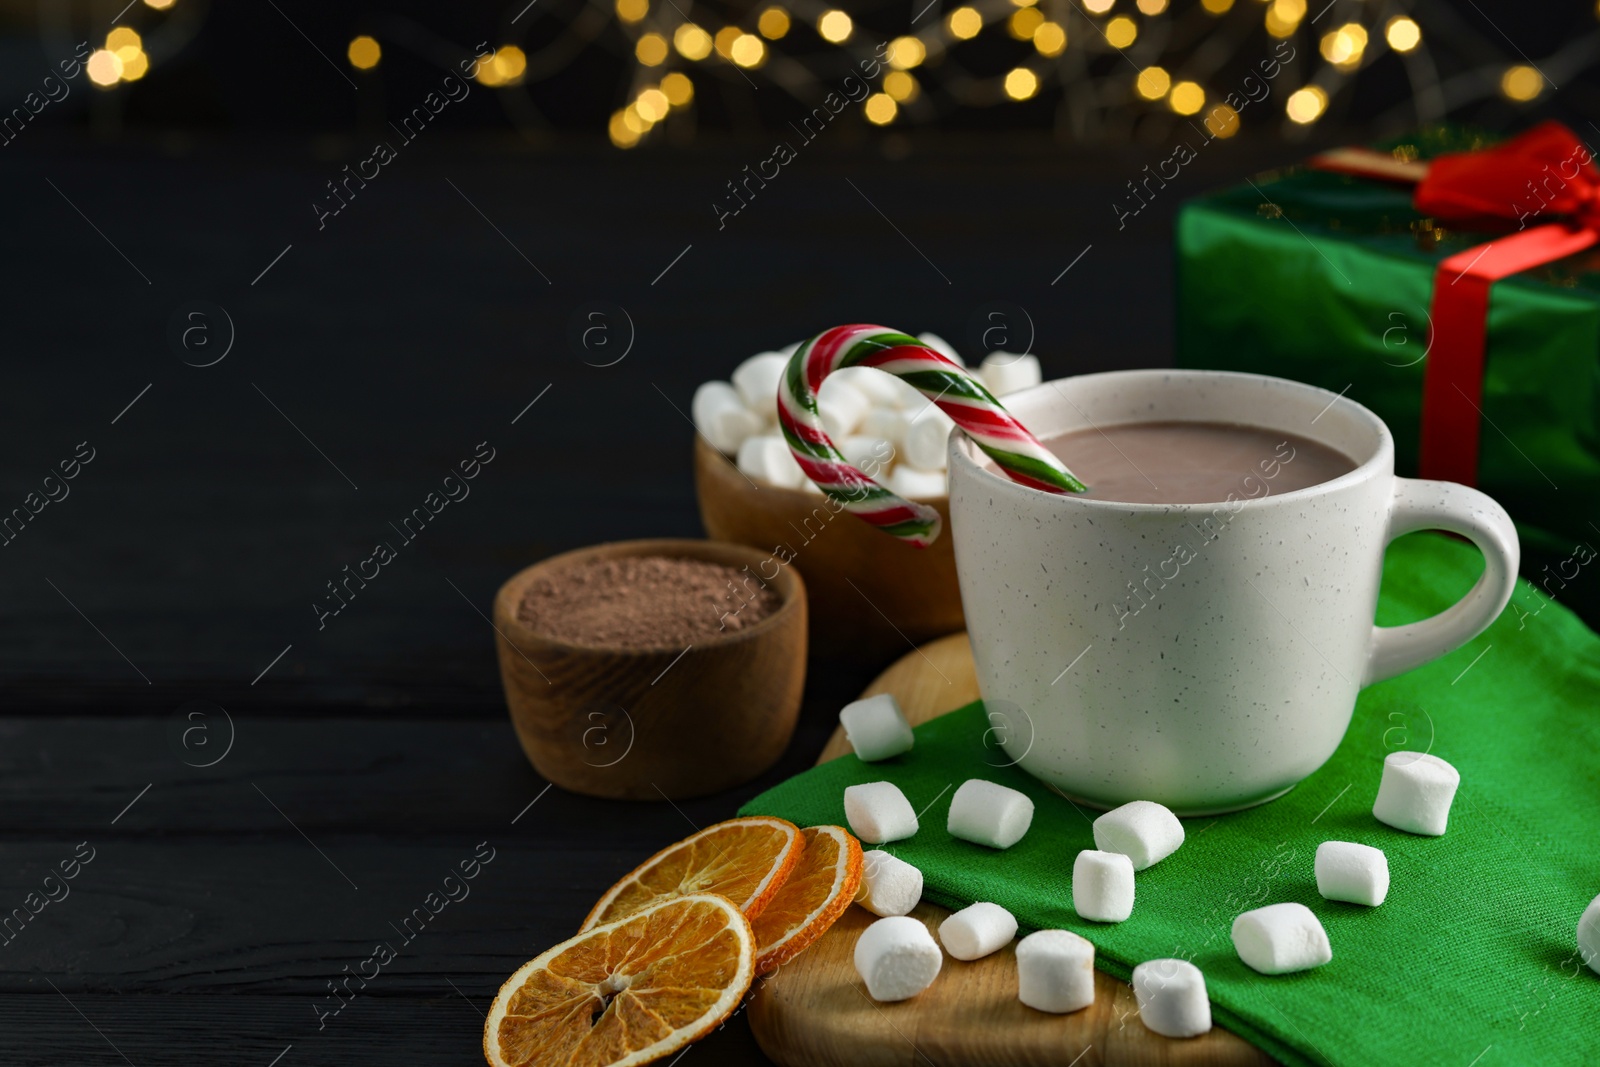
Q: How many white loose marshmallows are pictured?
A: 14